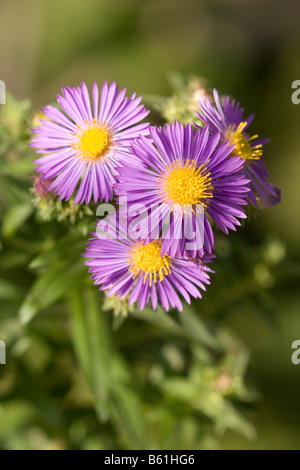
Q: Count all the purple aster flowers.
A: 4